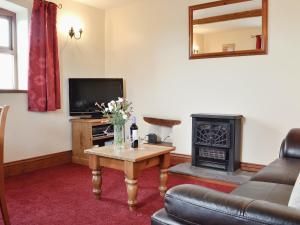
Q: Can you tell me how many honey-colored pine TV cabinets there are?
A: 1